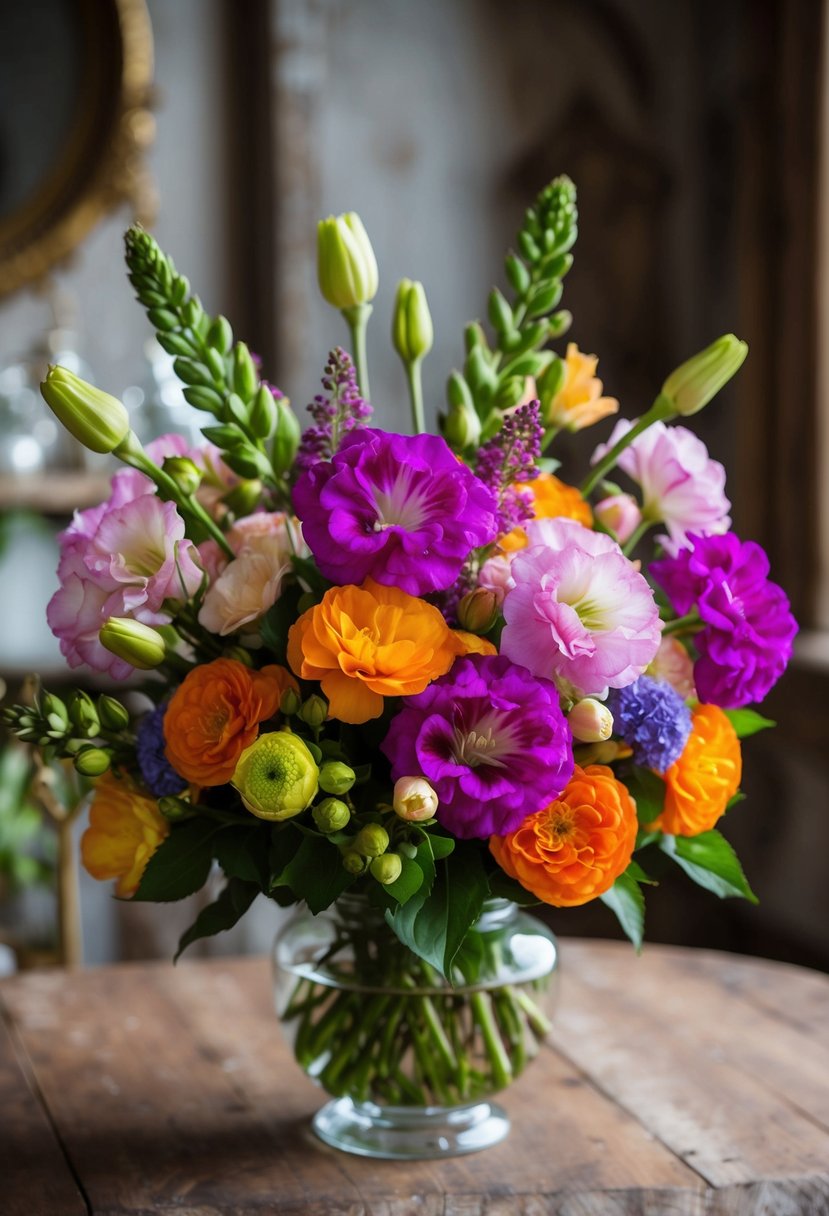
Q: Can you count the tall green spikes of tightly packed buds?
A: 2